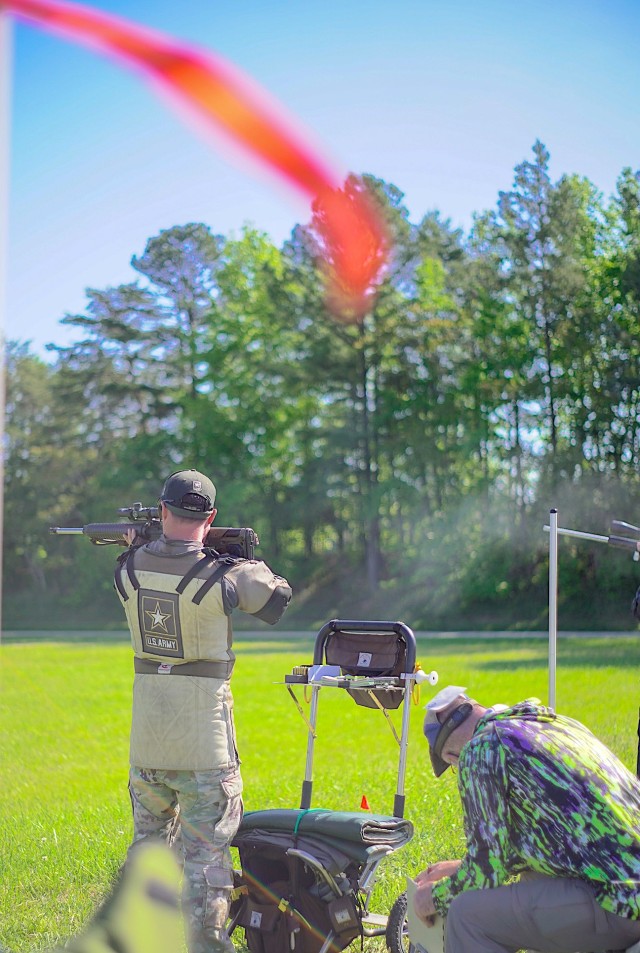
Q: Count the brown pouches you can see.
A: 3